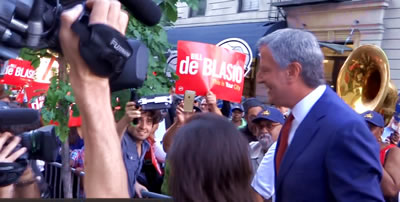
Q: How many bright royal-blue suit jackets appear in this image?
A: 1